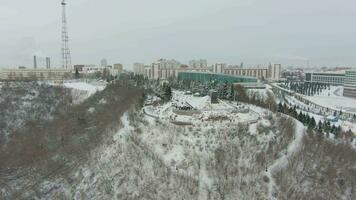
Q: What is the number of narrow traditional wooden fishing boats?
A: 0